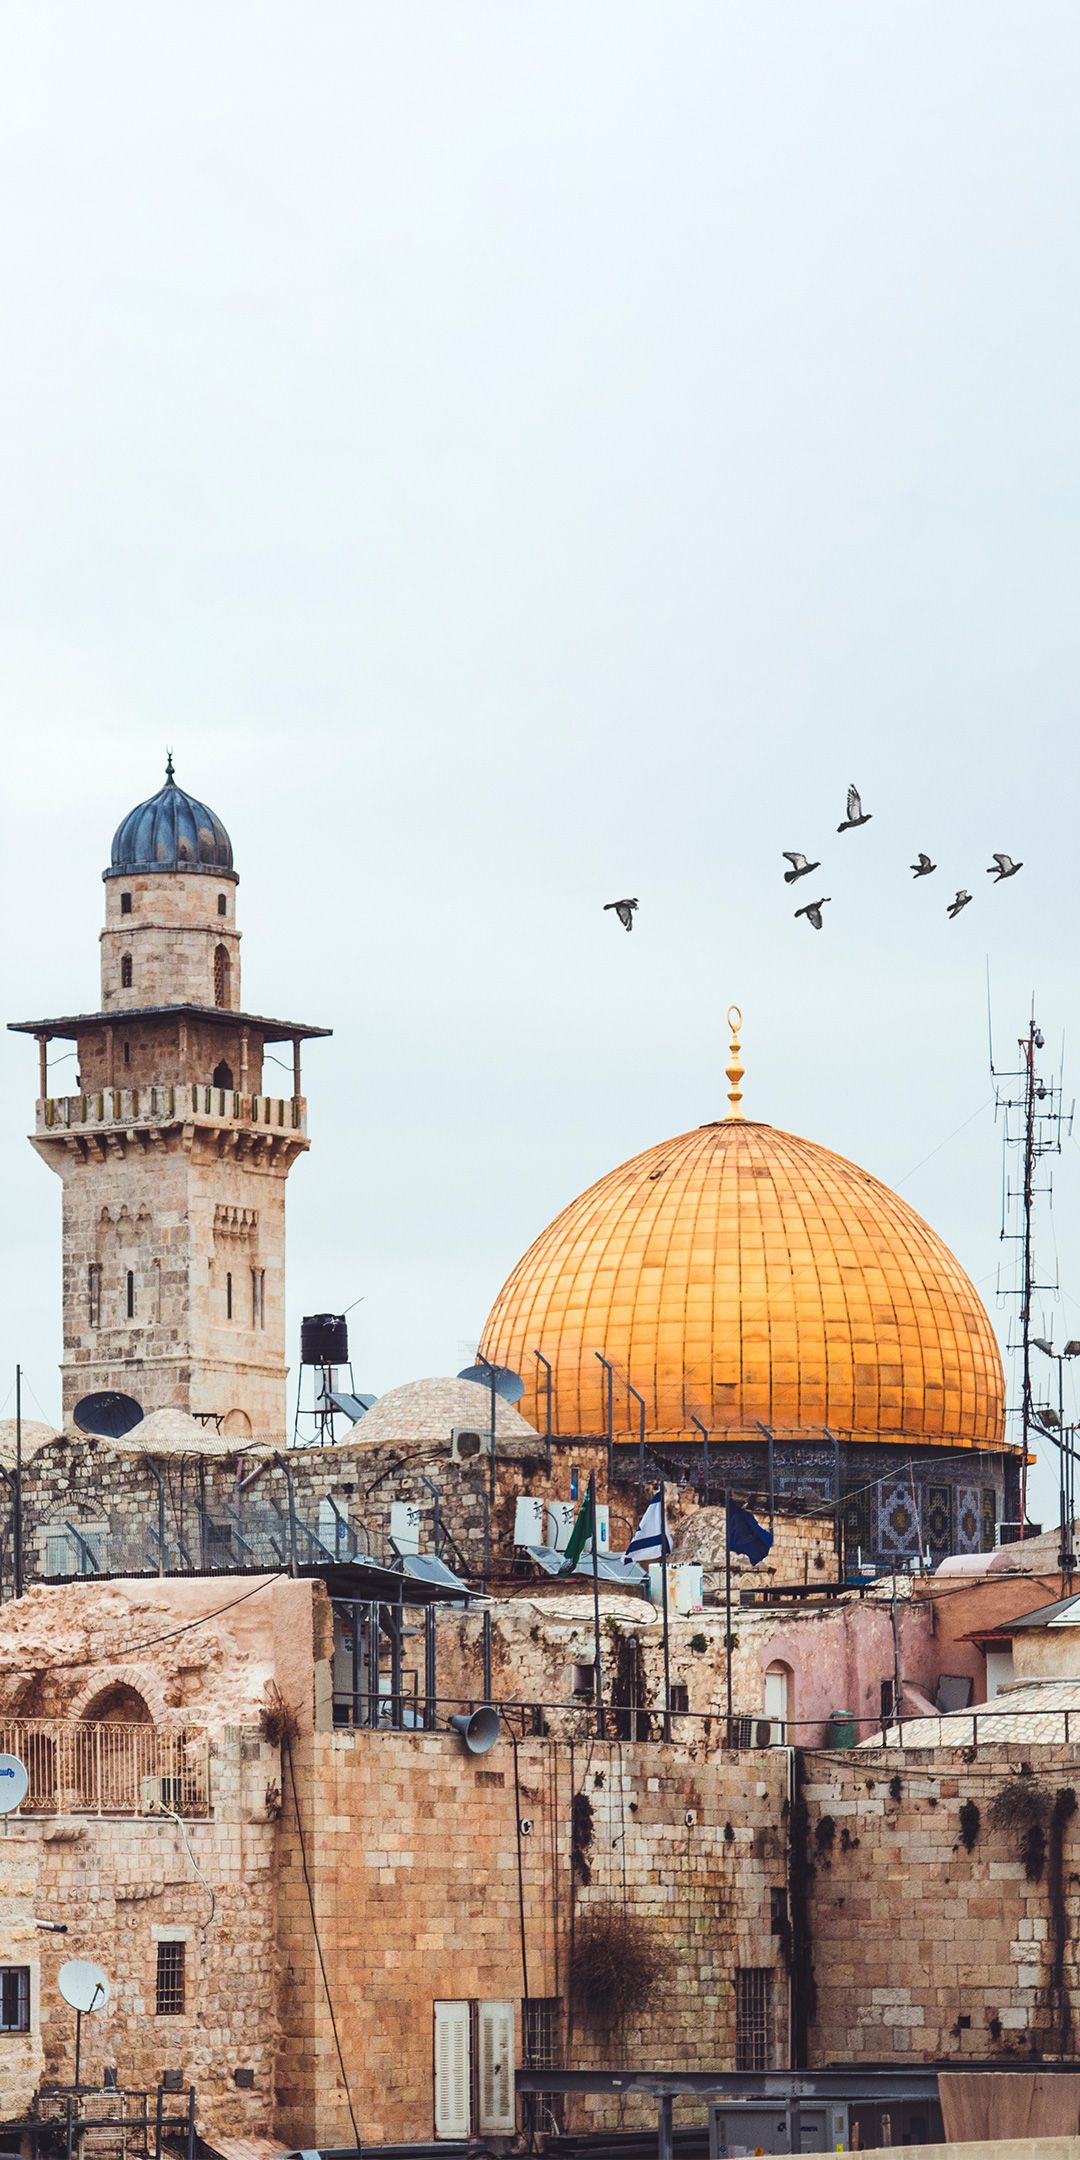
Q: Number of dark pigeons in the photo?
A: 7